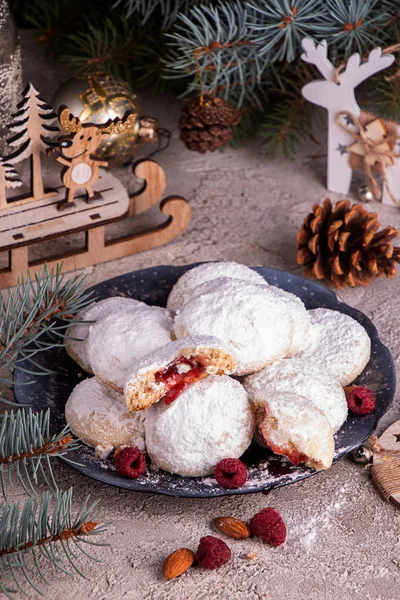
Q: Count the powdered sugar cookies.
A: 11